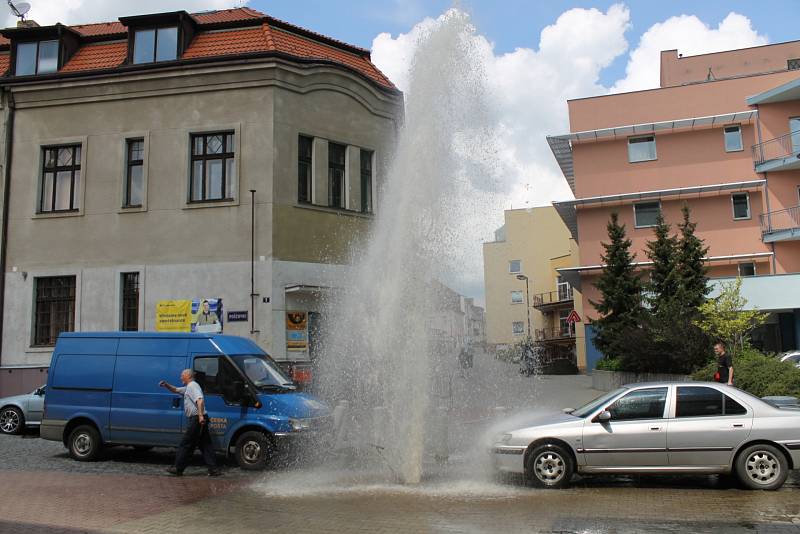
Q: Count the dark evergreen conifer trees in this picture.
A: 3